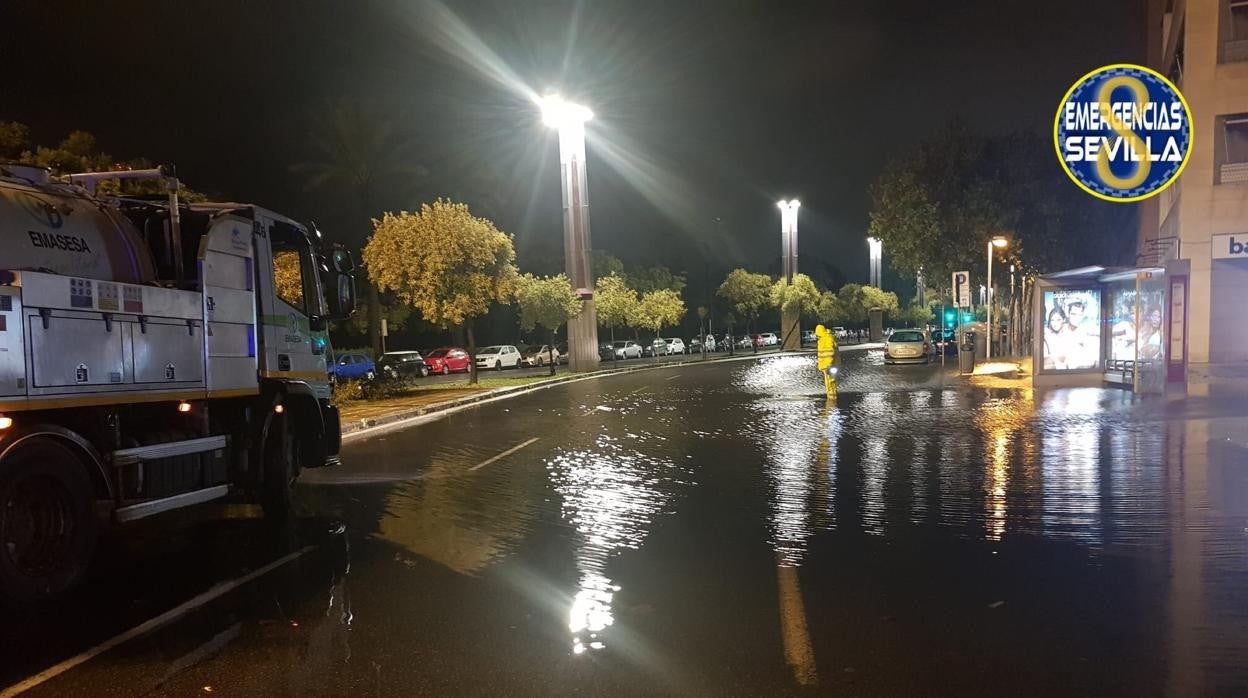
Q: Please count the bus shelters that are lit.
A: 1